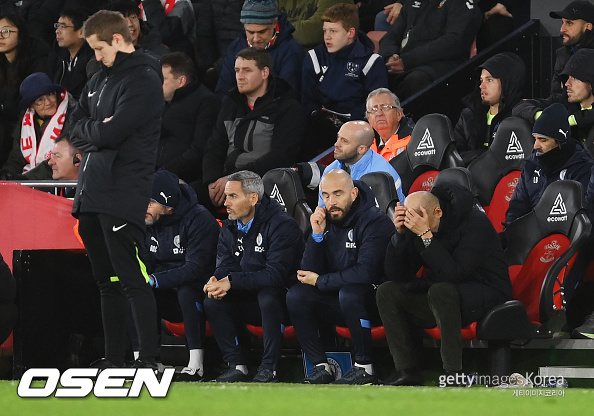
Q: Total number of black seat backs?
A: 6